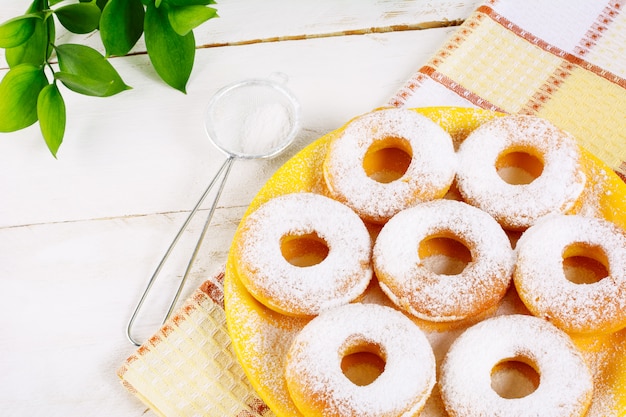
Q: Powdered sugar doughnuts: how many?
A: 7